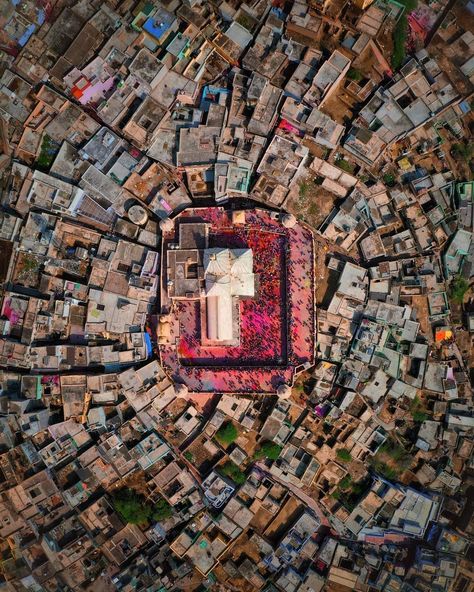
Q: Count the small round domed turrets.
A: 4